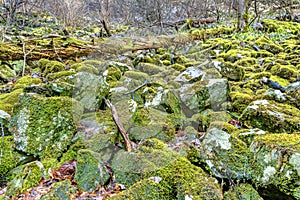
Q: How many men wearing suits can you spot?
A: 0